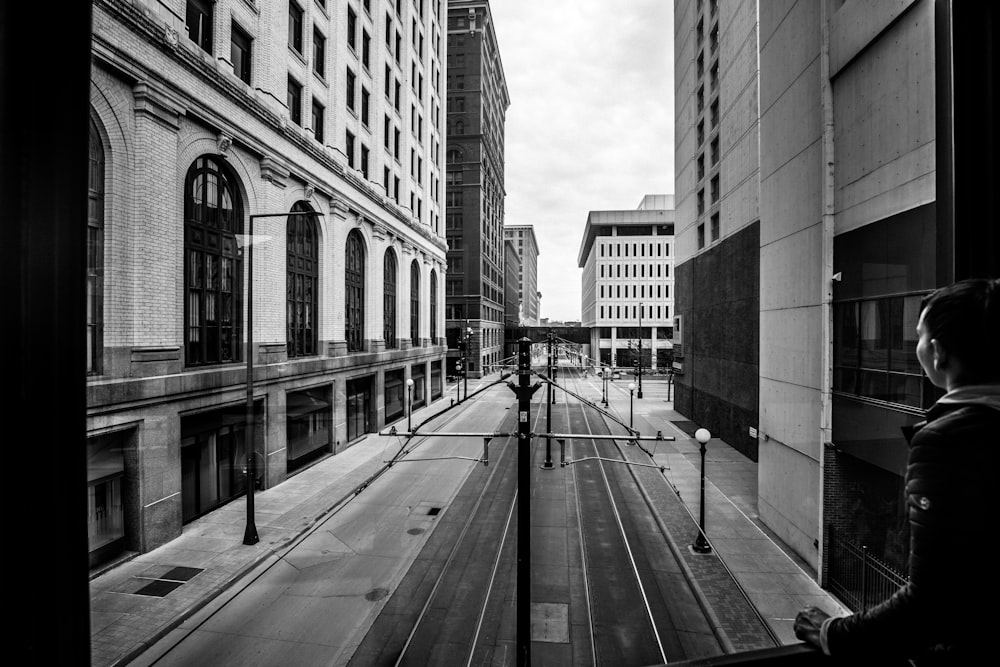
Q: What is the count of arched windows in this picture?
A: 7